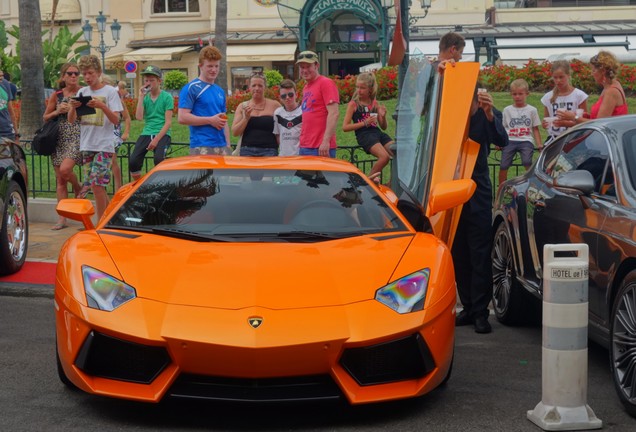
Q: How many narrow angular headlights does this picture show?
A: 2